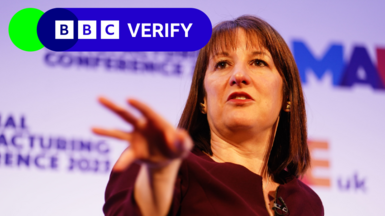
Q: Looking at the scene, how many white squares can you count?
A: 3